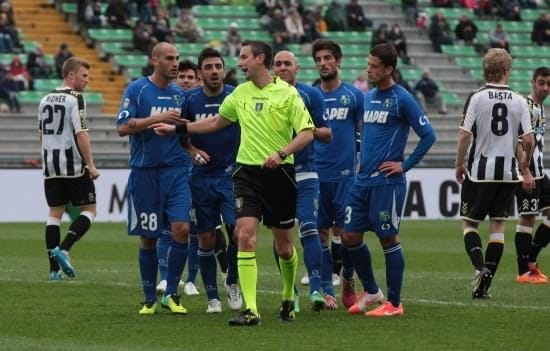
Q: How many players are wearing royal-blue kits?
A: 6